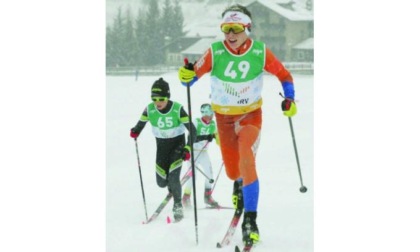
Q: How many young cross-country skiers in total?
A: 3